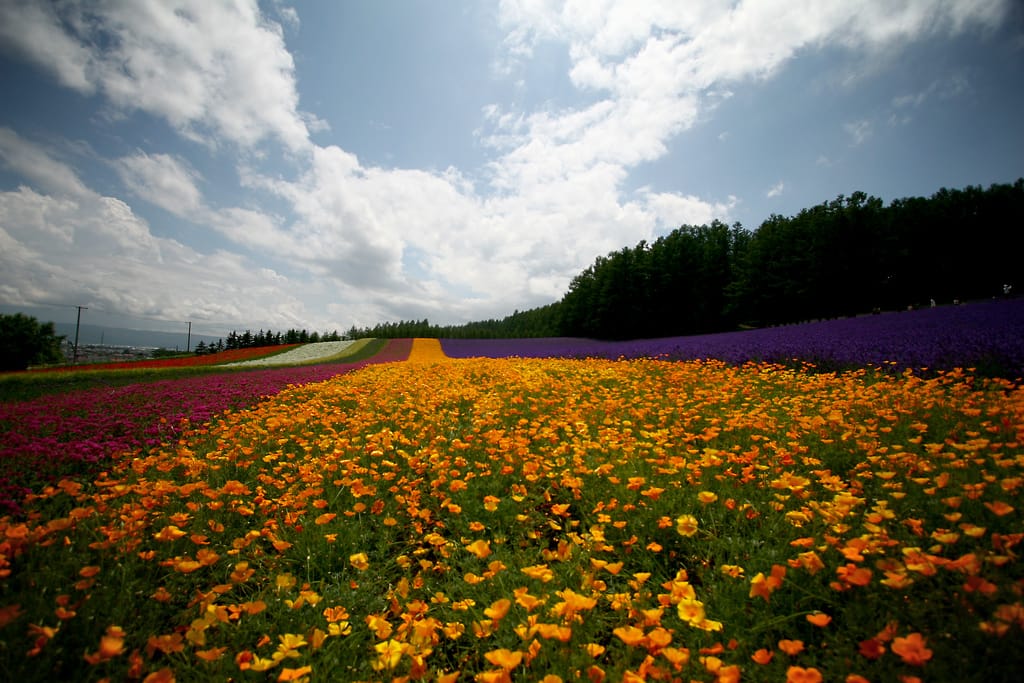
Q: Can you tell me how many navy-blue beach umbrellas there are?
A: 0